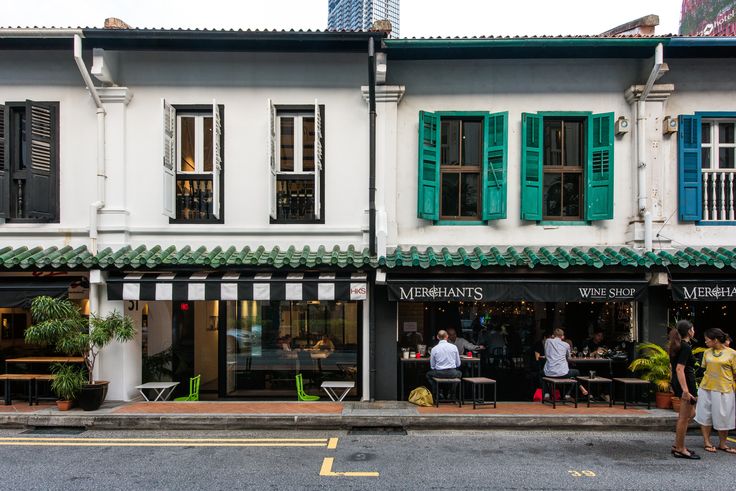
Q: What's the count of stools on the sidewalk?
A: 5